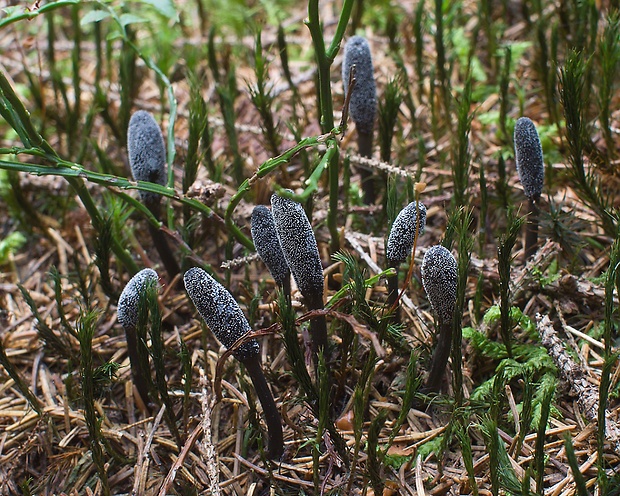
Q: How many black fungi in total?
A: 9